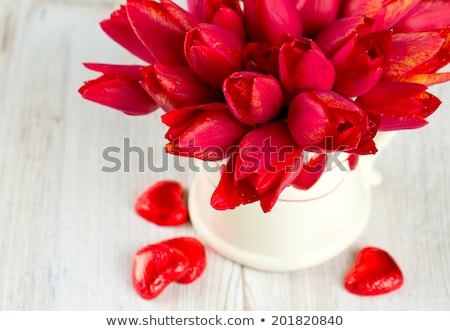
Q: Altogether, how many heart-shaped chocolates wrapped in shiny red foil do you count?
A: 4